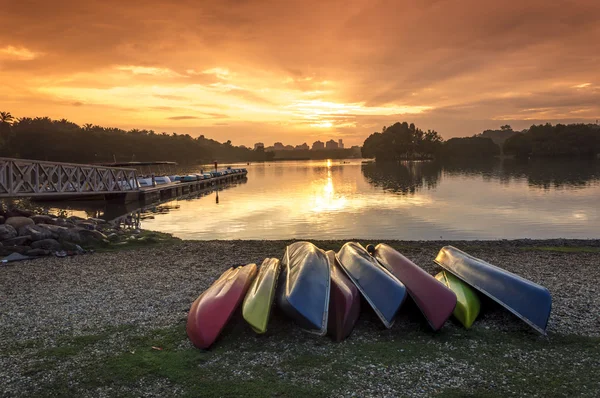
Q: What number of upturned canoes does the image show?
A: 8